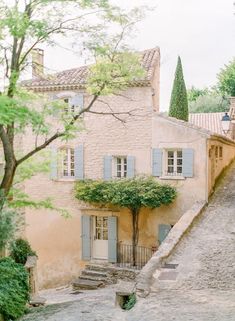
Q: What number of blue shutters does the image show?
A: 11